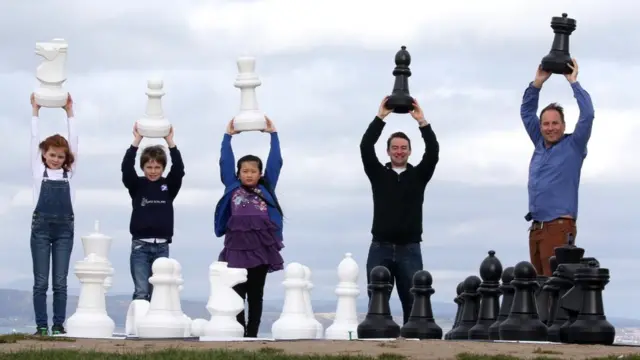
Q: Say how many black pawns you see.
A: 6